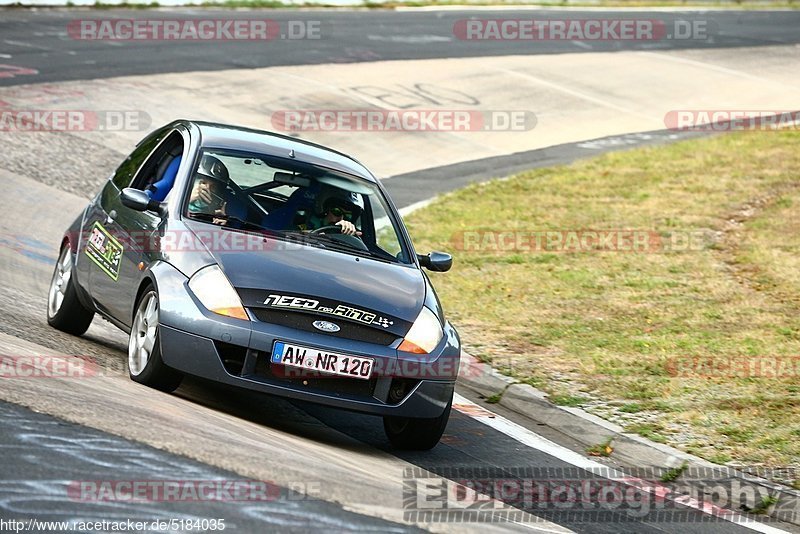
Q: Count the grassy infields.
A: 1